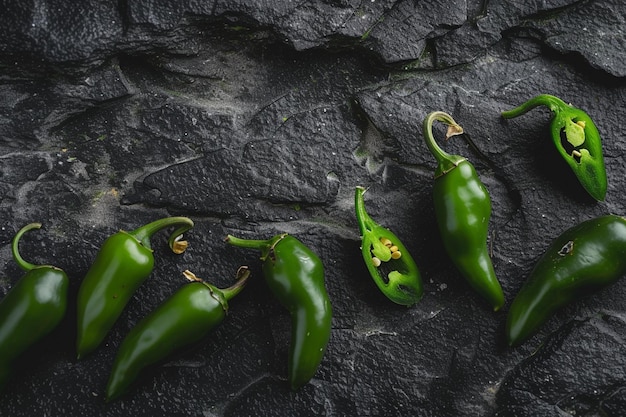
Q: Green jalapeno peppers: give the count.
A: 8